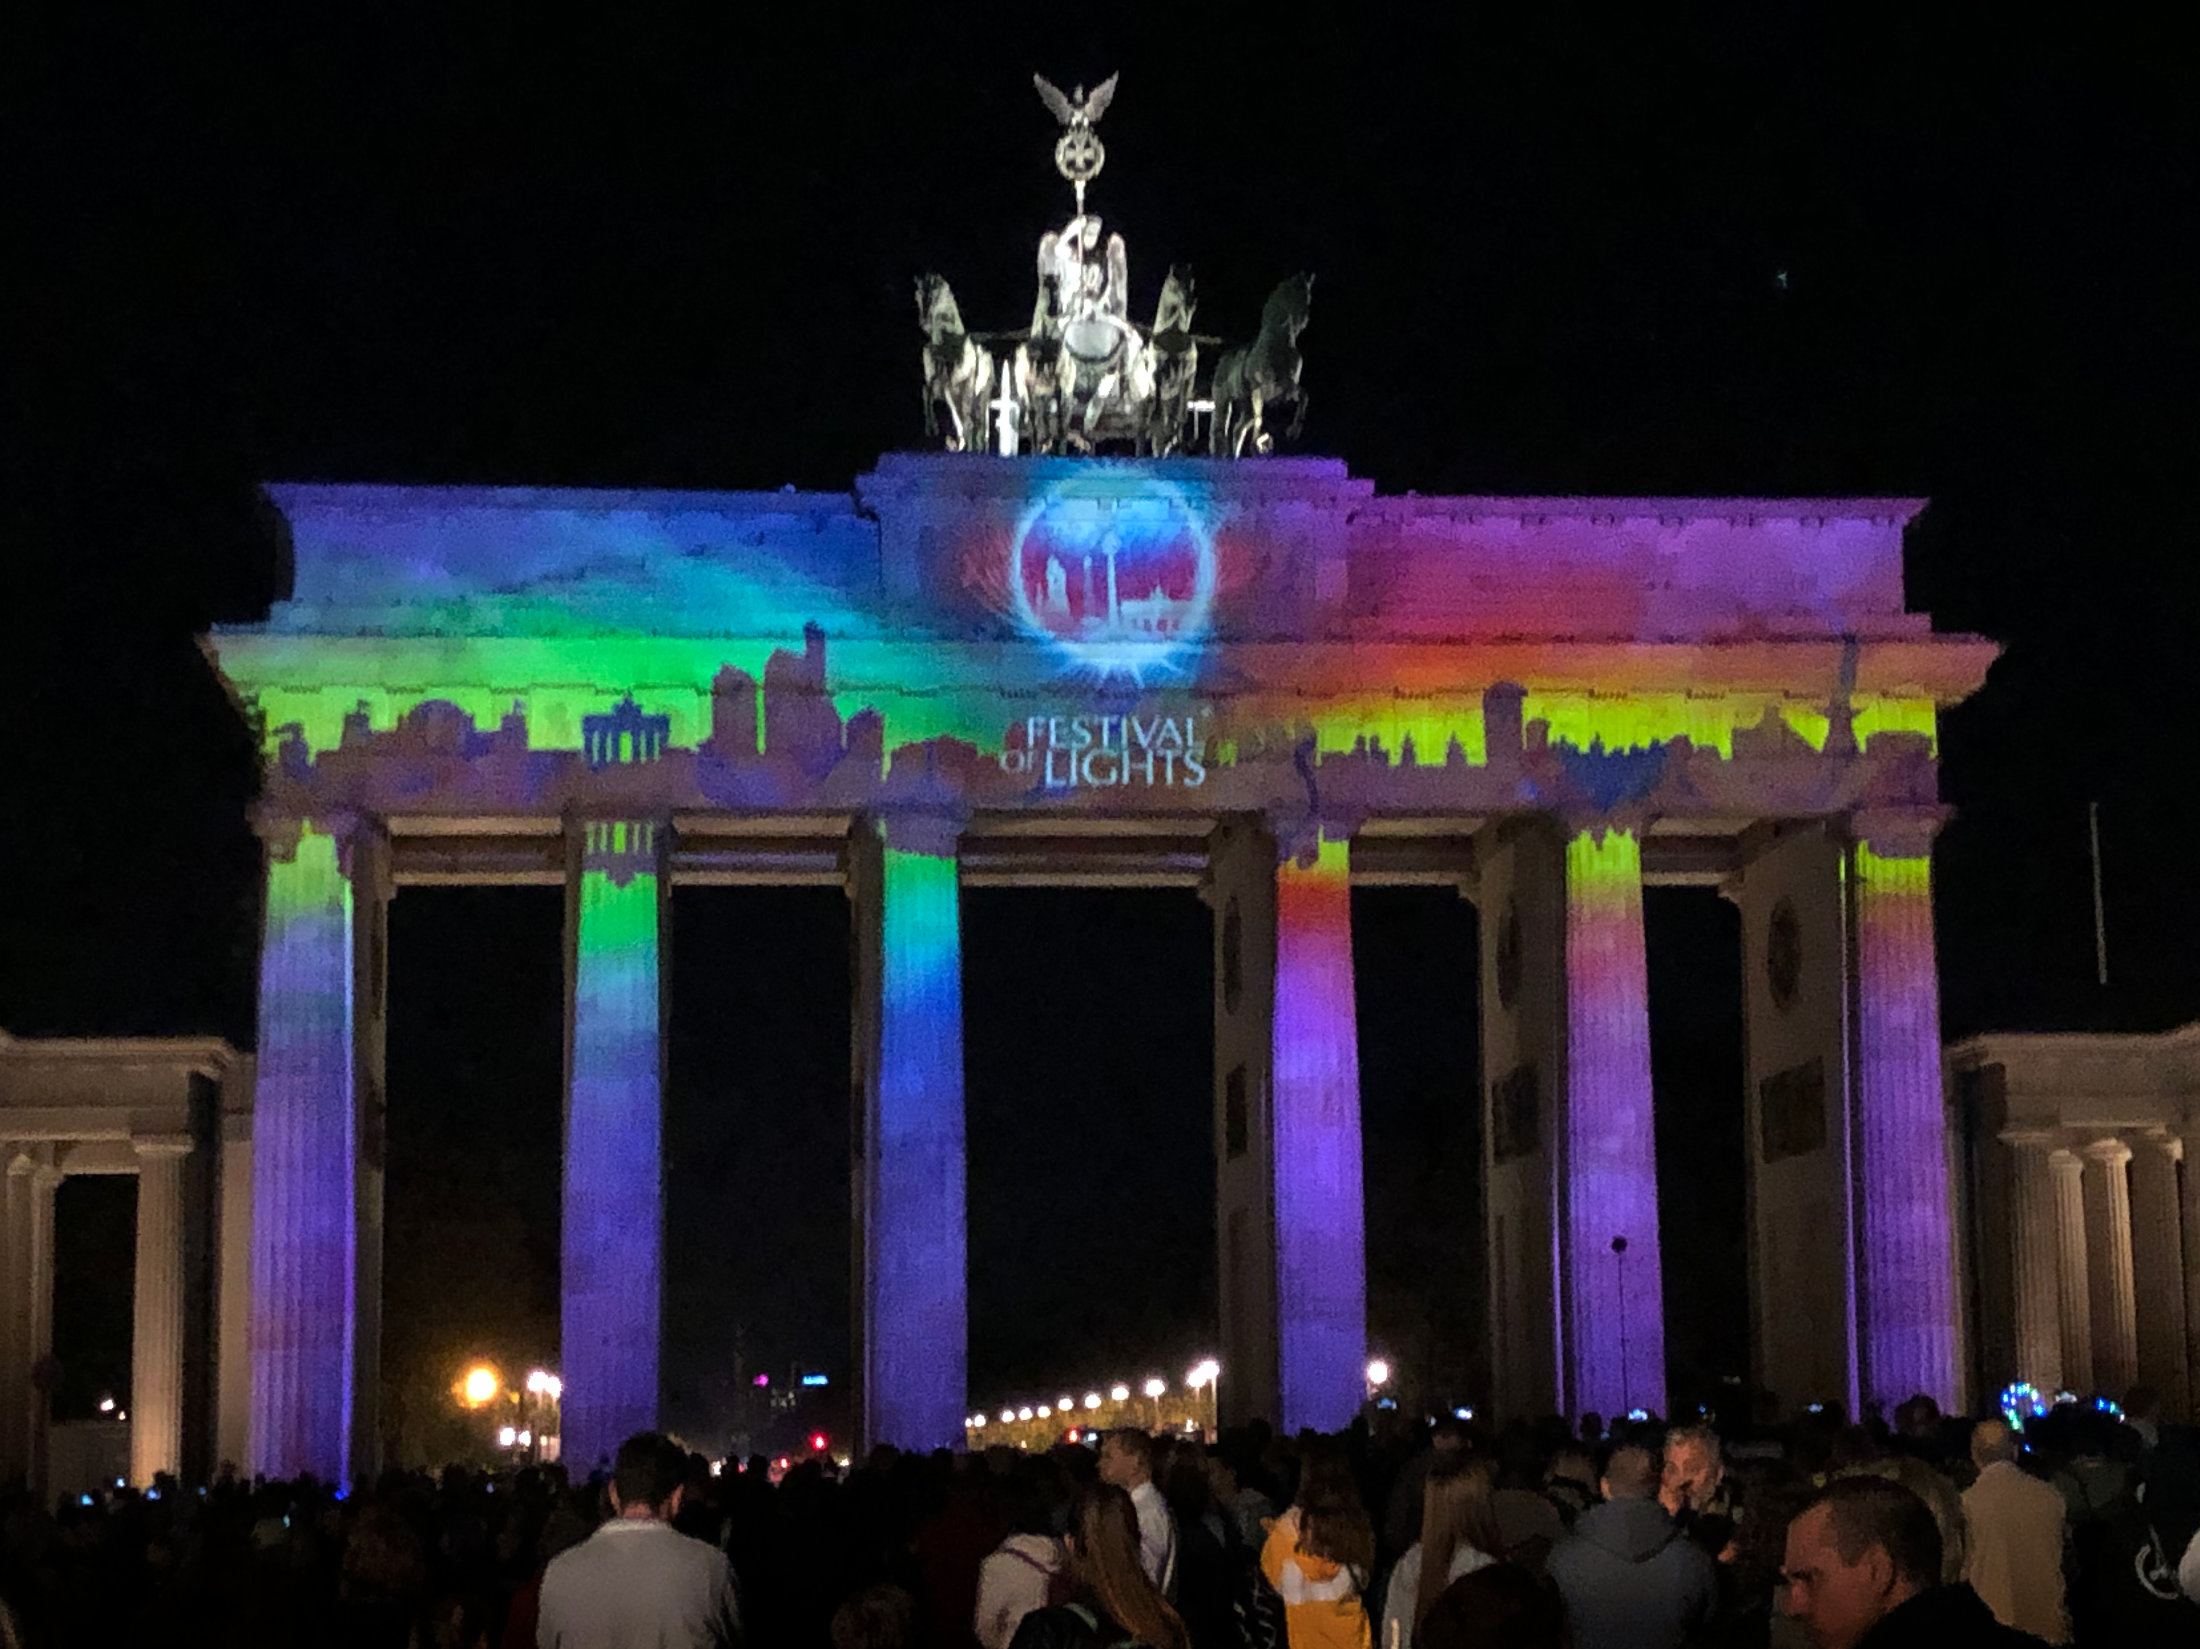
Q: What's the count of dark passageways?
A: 5